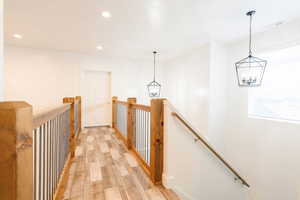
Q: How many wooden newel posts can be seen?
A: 6